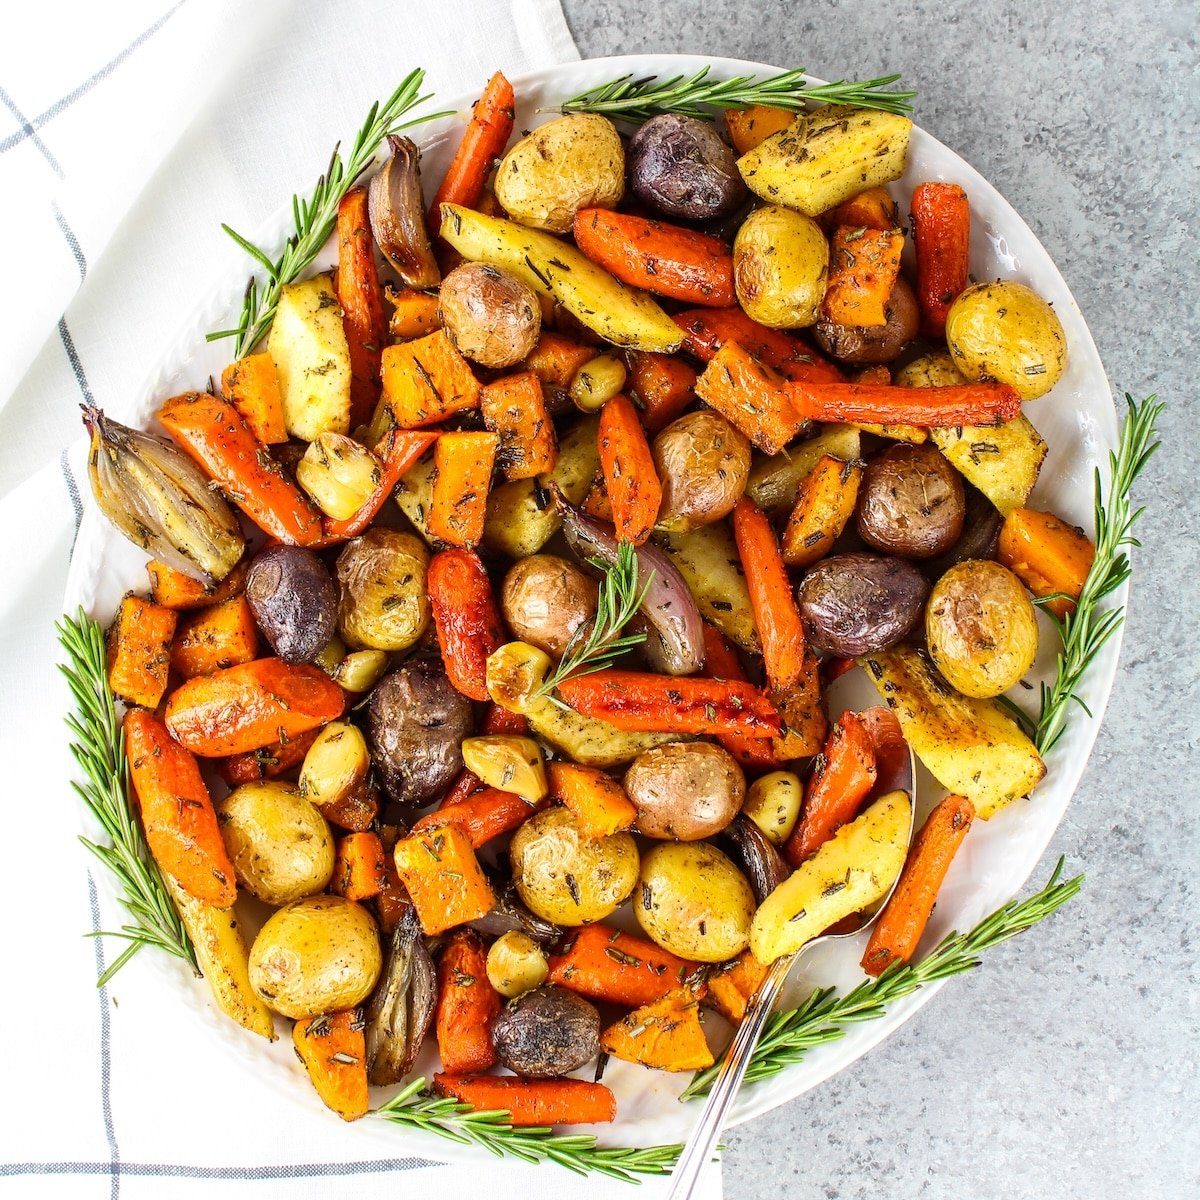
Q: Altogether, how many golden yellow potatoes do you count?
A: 9